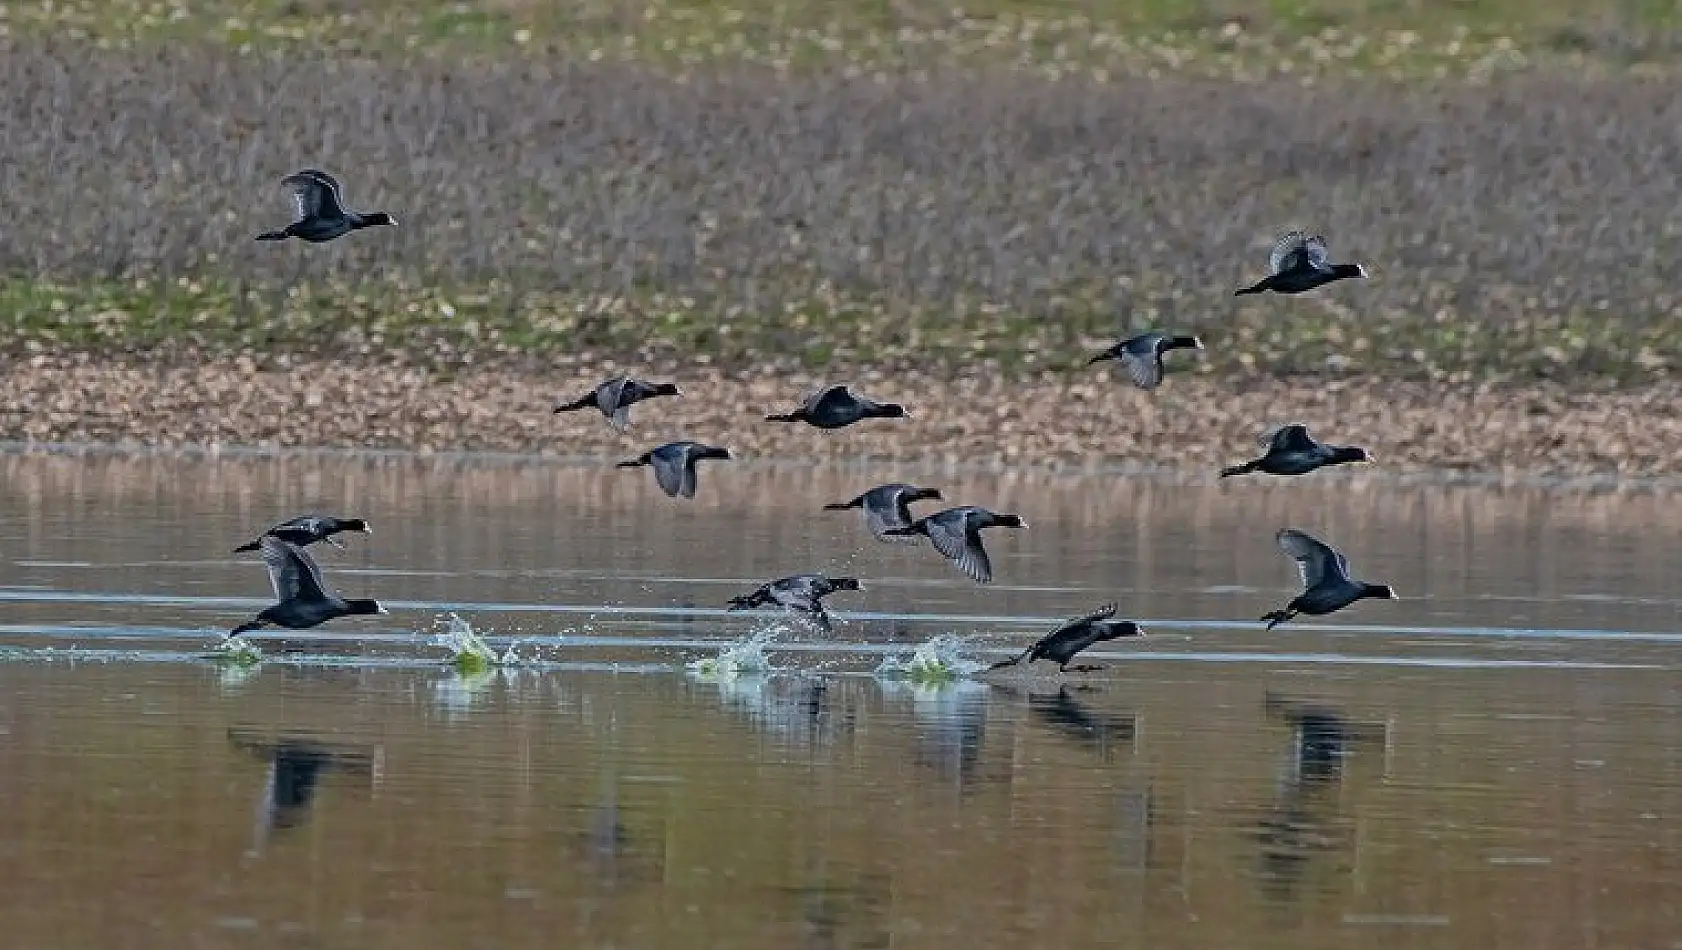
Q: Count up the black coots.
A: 14